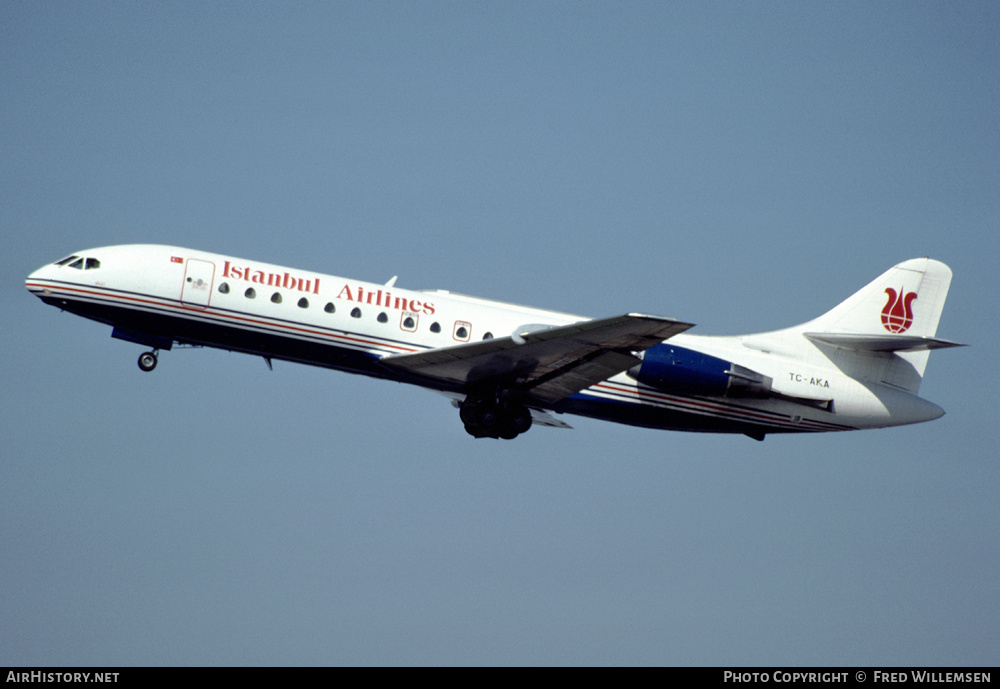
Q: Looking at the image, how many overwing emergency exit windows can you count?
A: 2